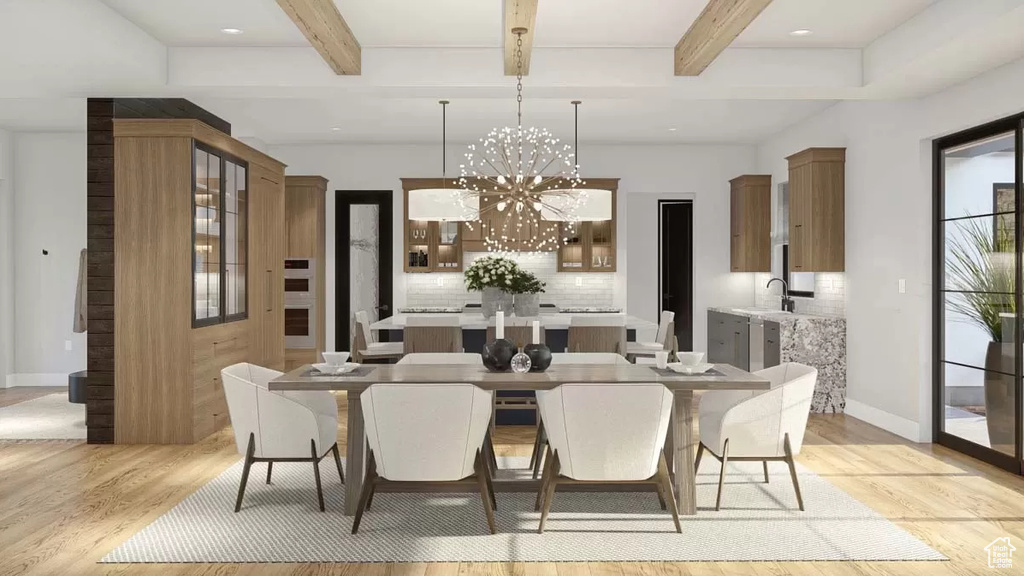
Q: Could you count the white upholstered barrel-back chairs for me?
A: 6